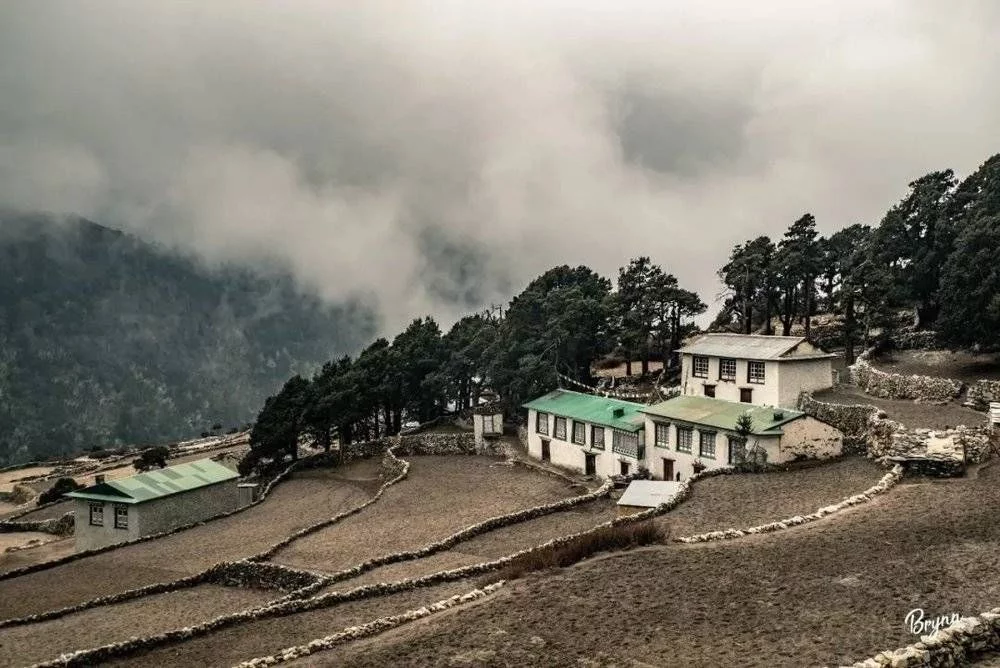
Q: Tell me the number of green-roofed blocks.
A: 3